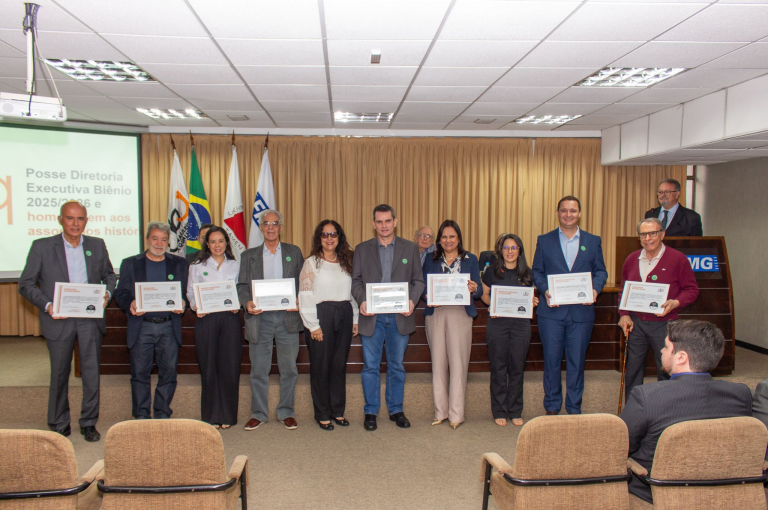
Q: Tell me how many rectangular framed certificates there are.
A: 9